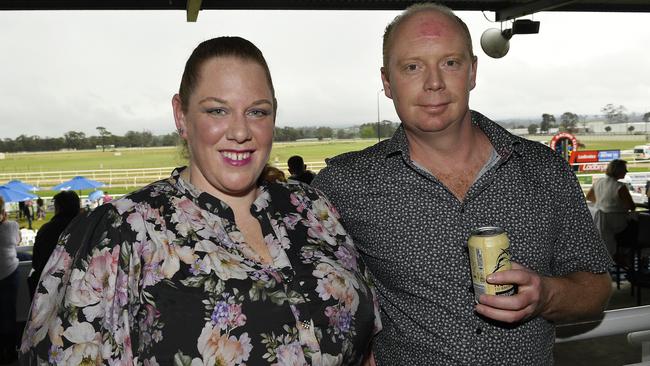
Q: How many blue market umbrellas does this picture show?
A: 3